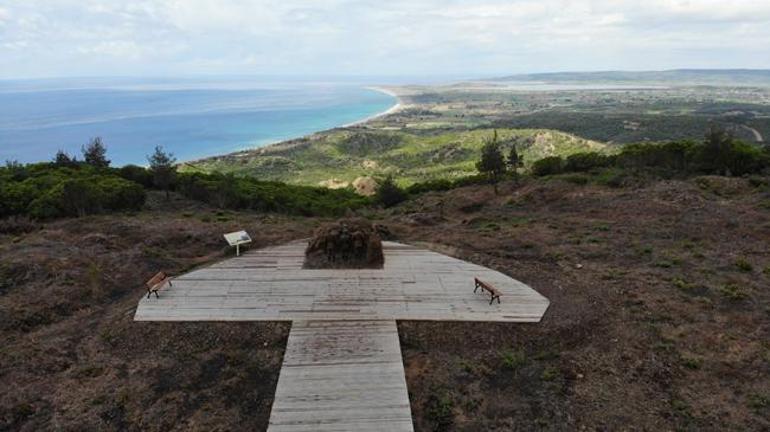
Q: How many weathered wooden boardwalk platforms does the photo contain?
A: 1